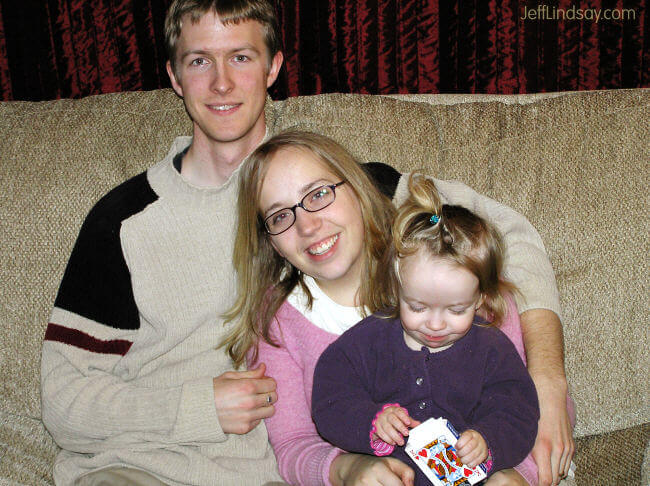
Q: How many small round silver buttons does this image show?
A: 2